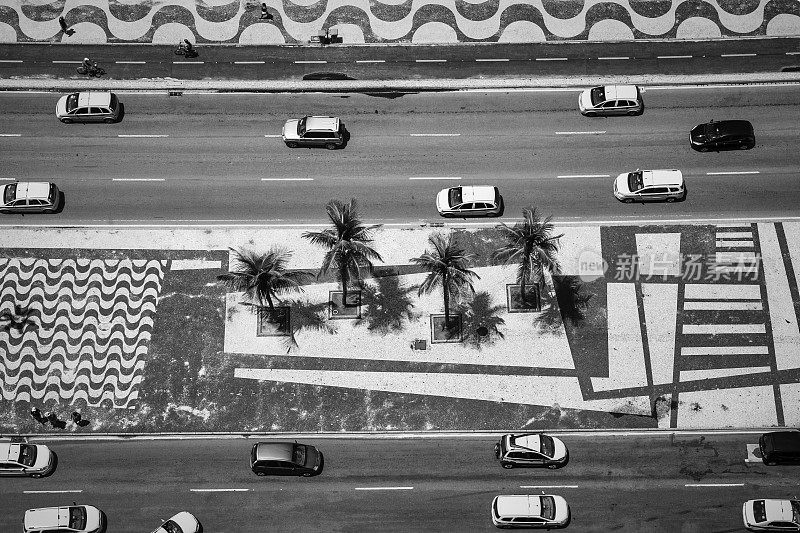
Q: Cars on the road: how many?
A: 15